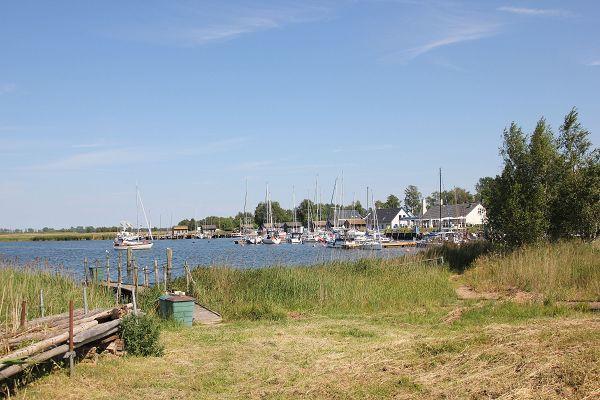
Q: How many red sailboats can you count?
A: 0